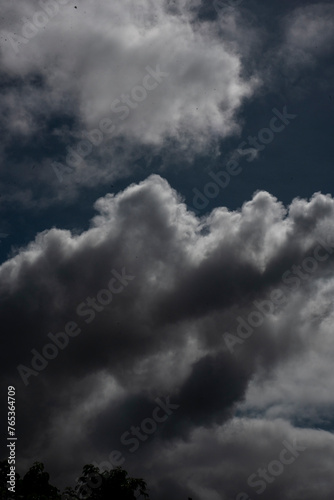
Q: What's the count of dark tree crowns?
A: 2